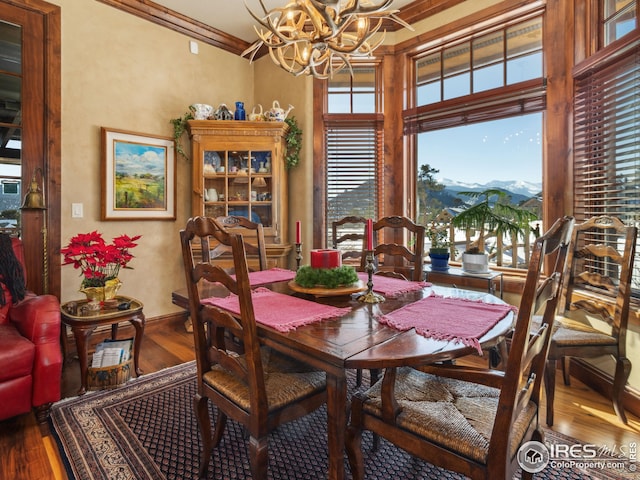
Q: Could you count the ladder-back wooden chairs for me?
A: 6